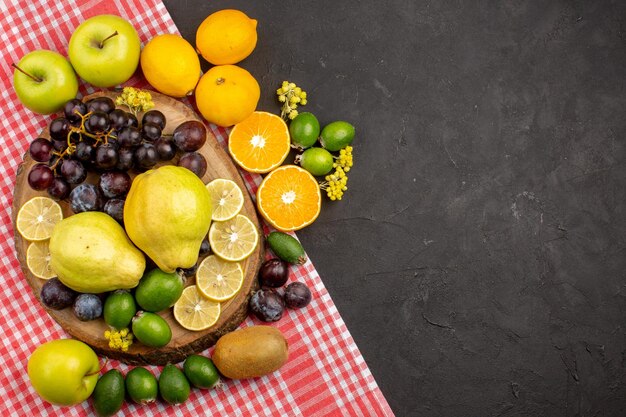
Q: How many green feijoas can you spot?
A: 11